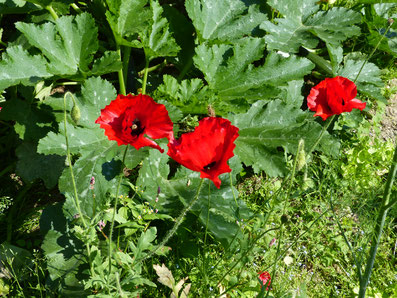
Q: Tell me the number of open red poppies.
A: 3